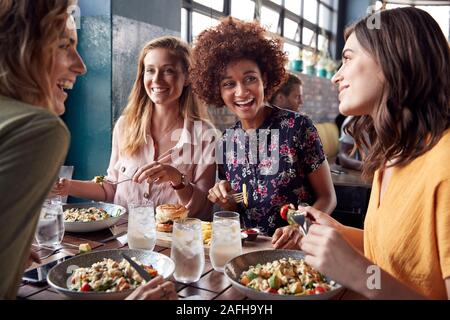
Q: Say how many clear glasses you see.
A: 4